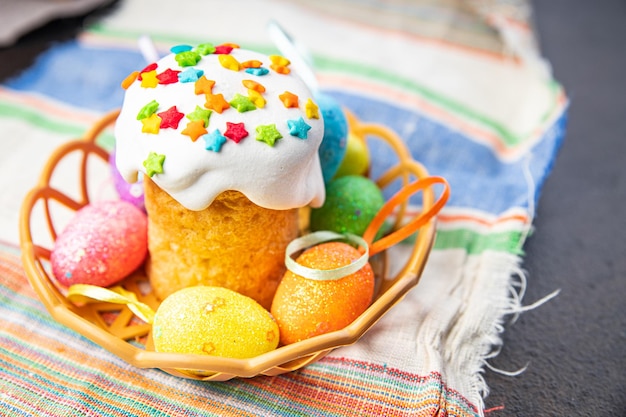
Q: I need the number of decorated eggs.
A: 7